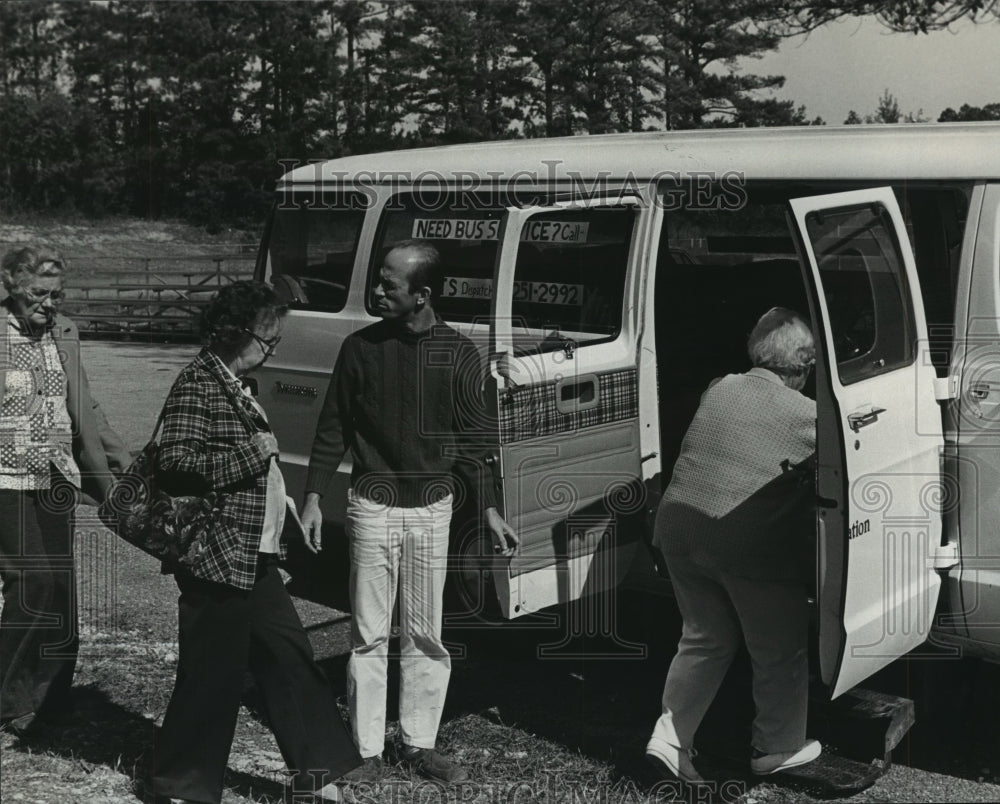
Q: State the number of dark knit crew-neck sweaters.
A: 1